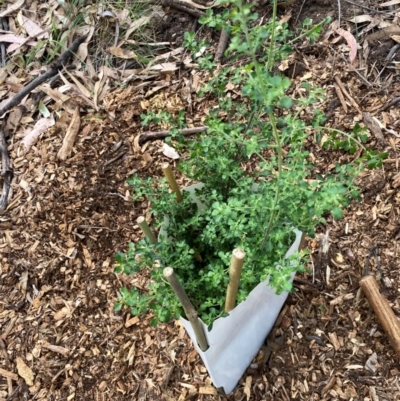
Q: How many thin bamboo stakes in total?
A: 4